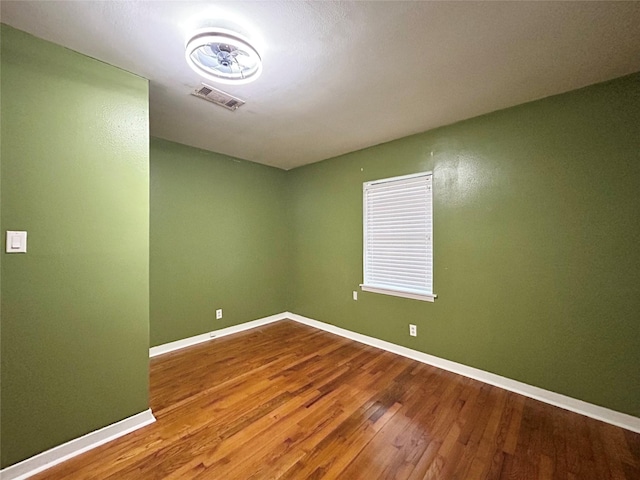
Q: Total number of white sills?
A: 1